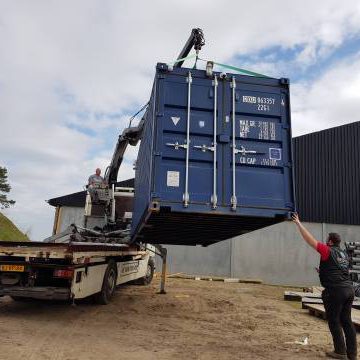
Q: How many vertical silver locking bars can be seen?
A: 3